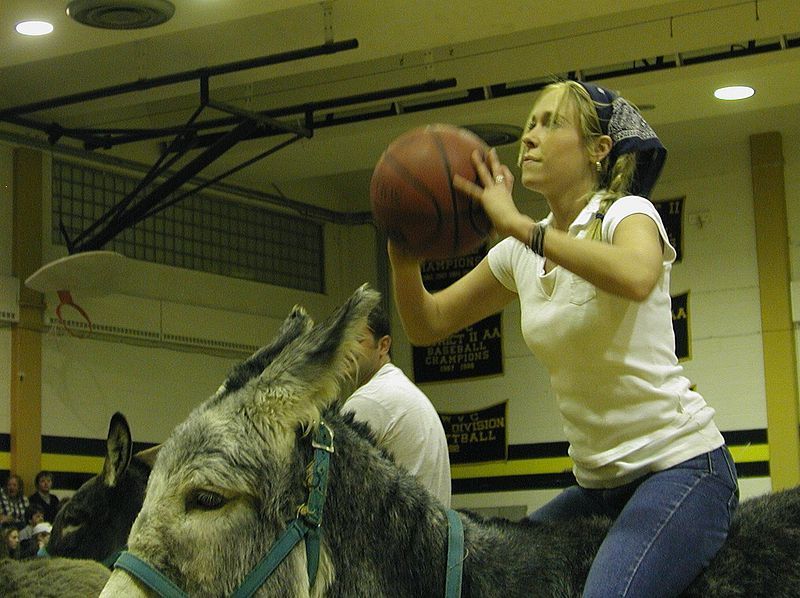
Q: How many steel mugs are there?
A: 0